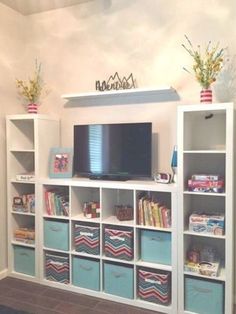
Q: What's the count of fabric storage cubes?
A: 10